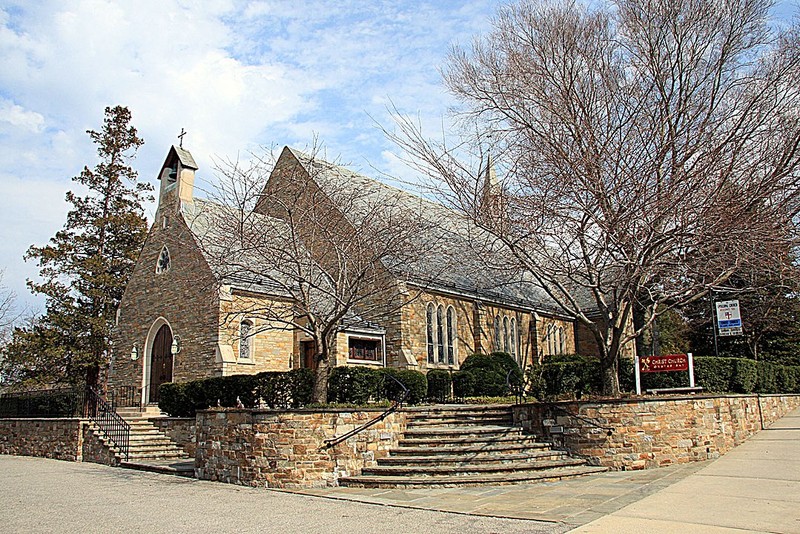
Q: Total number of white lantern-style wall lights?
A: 2